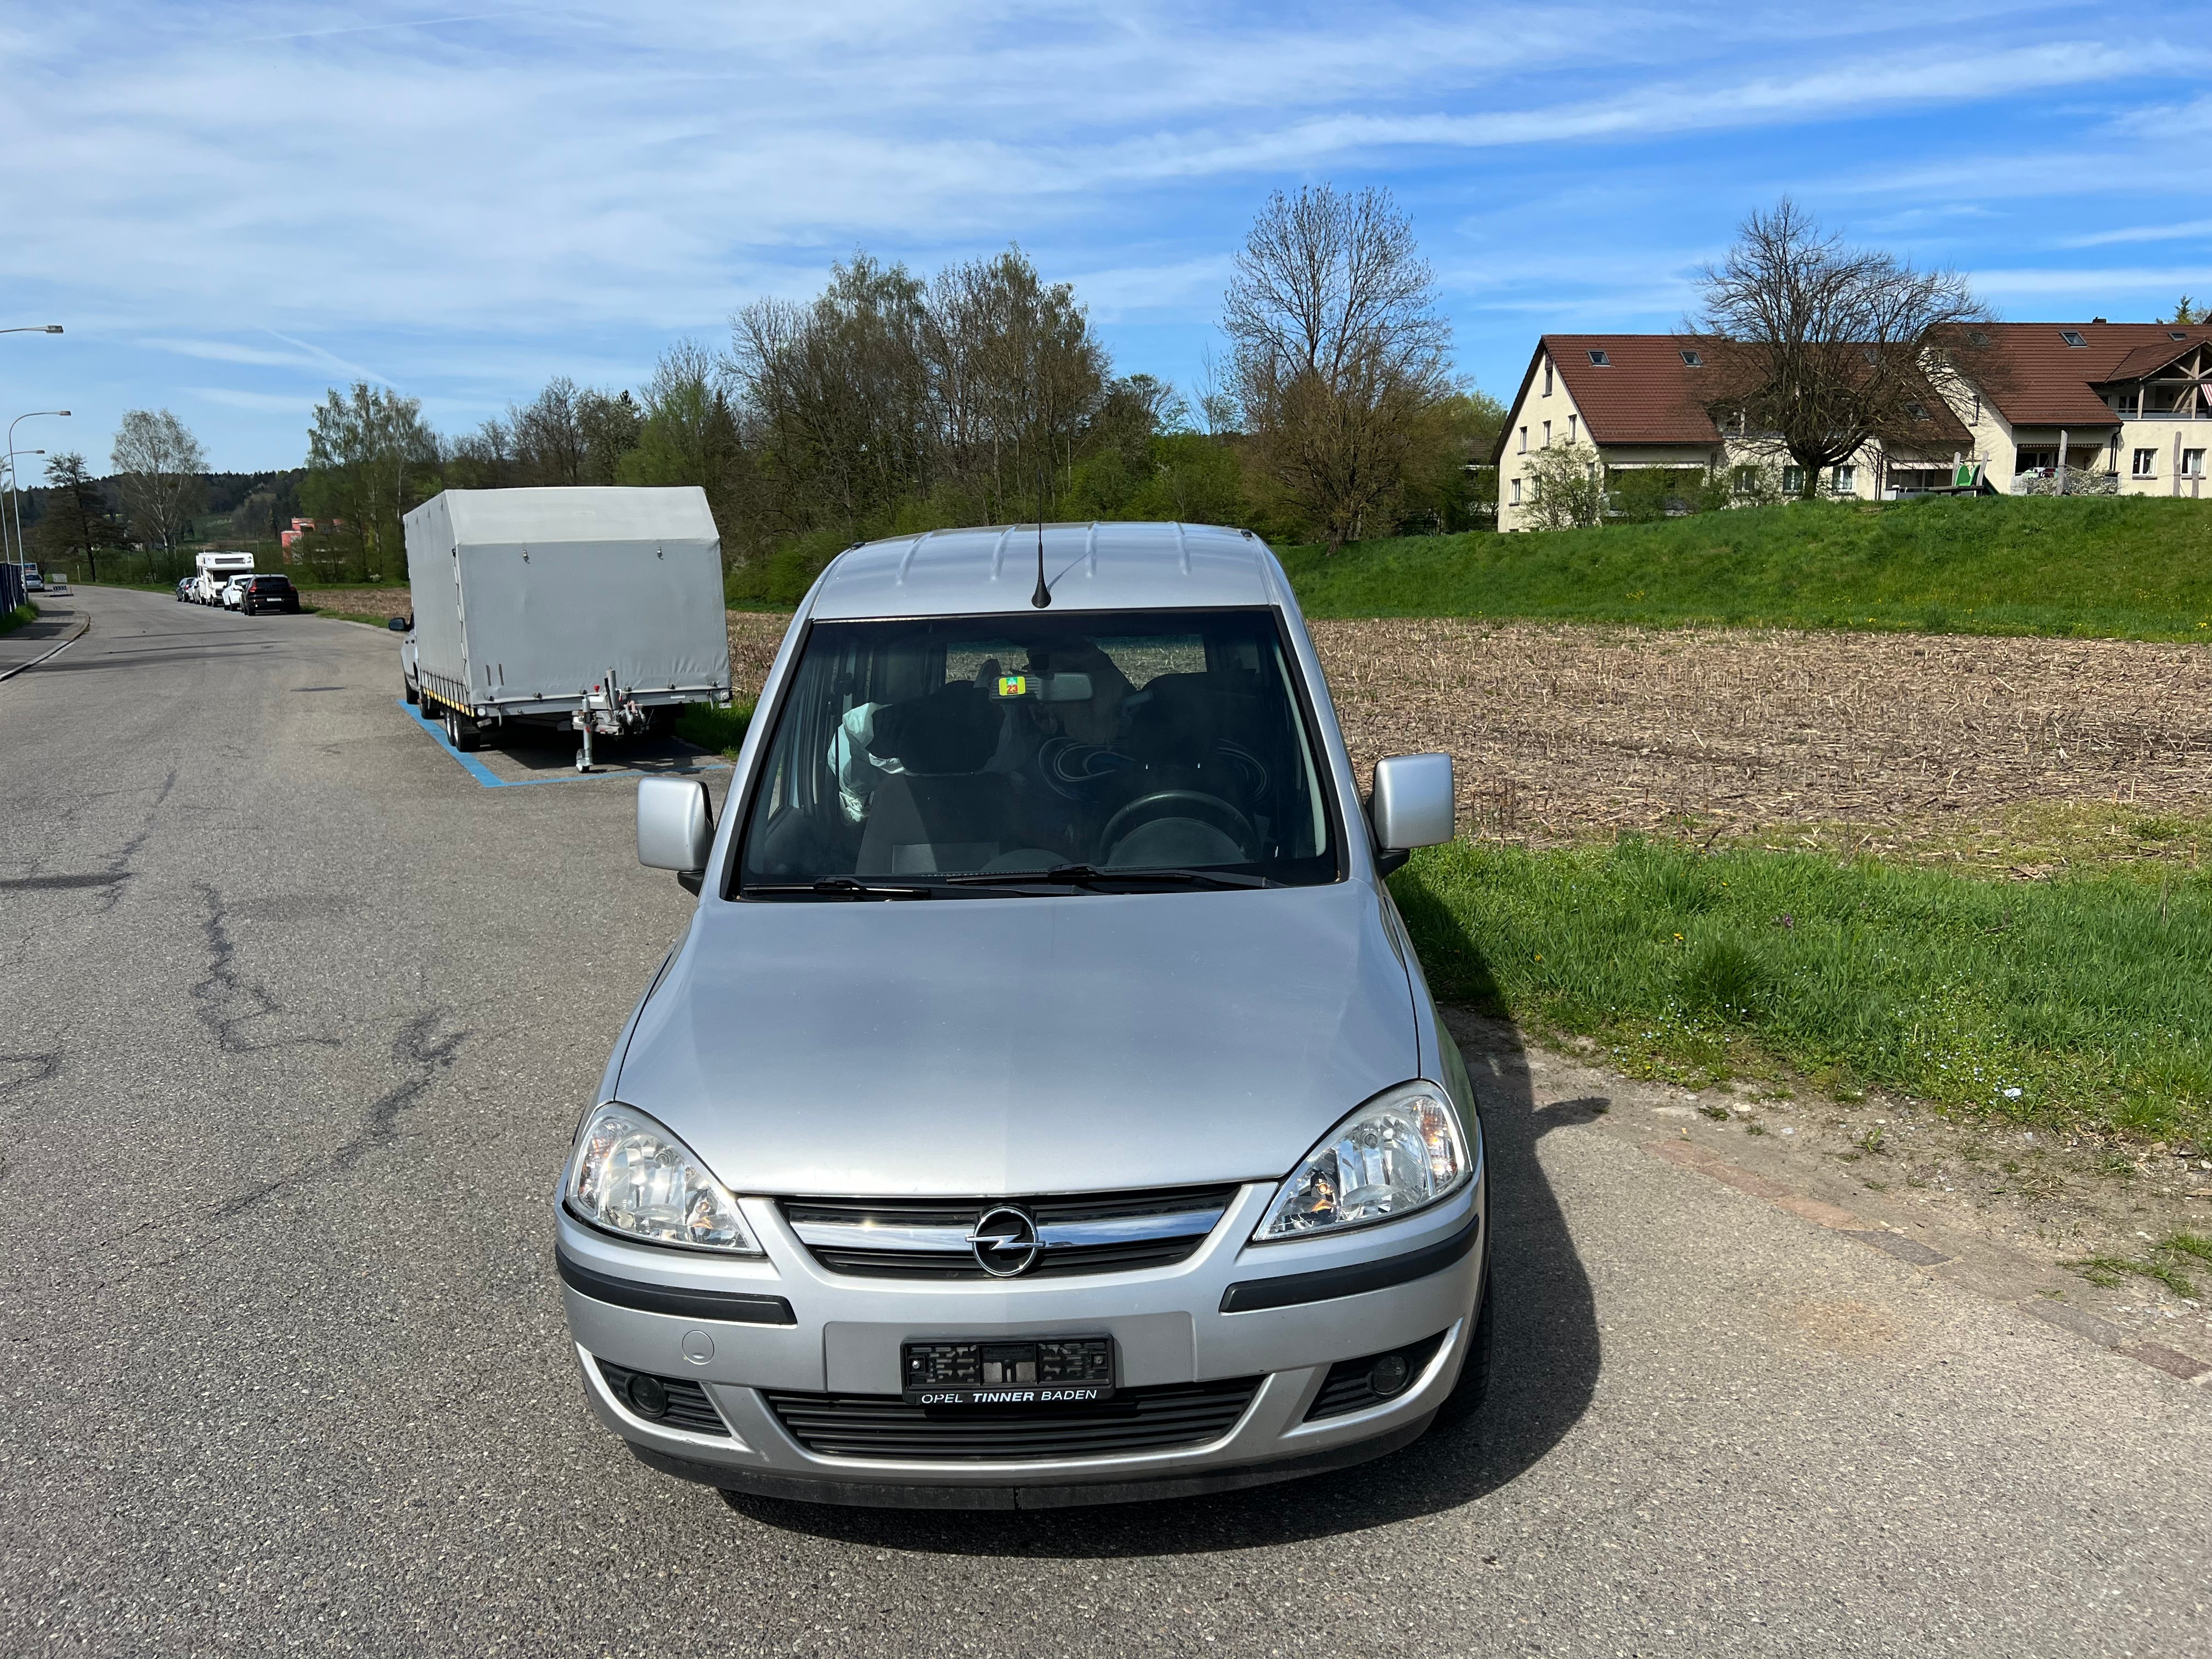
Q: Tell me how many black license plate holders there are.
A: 1